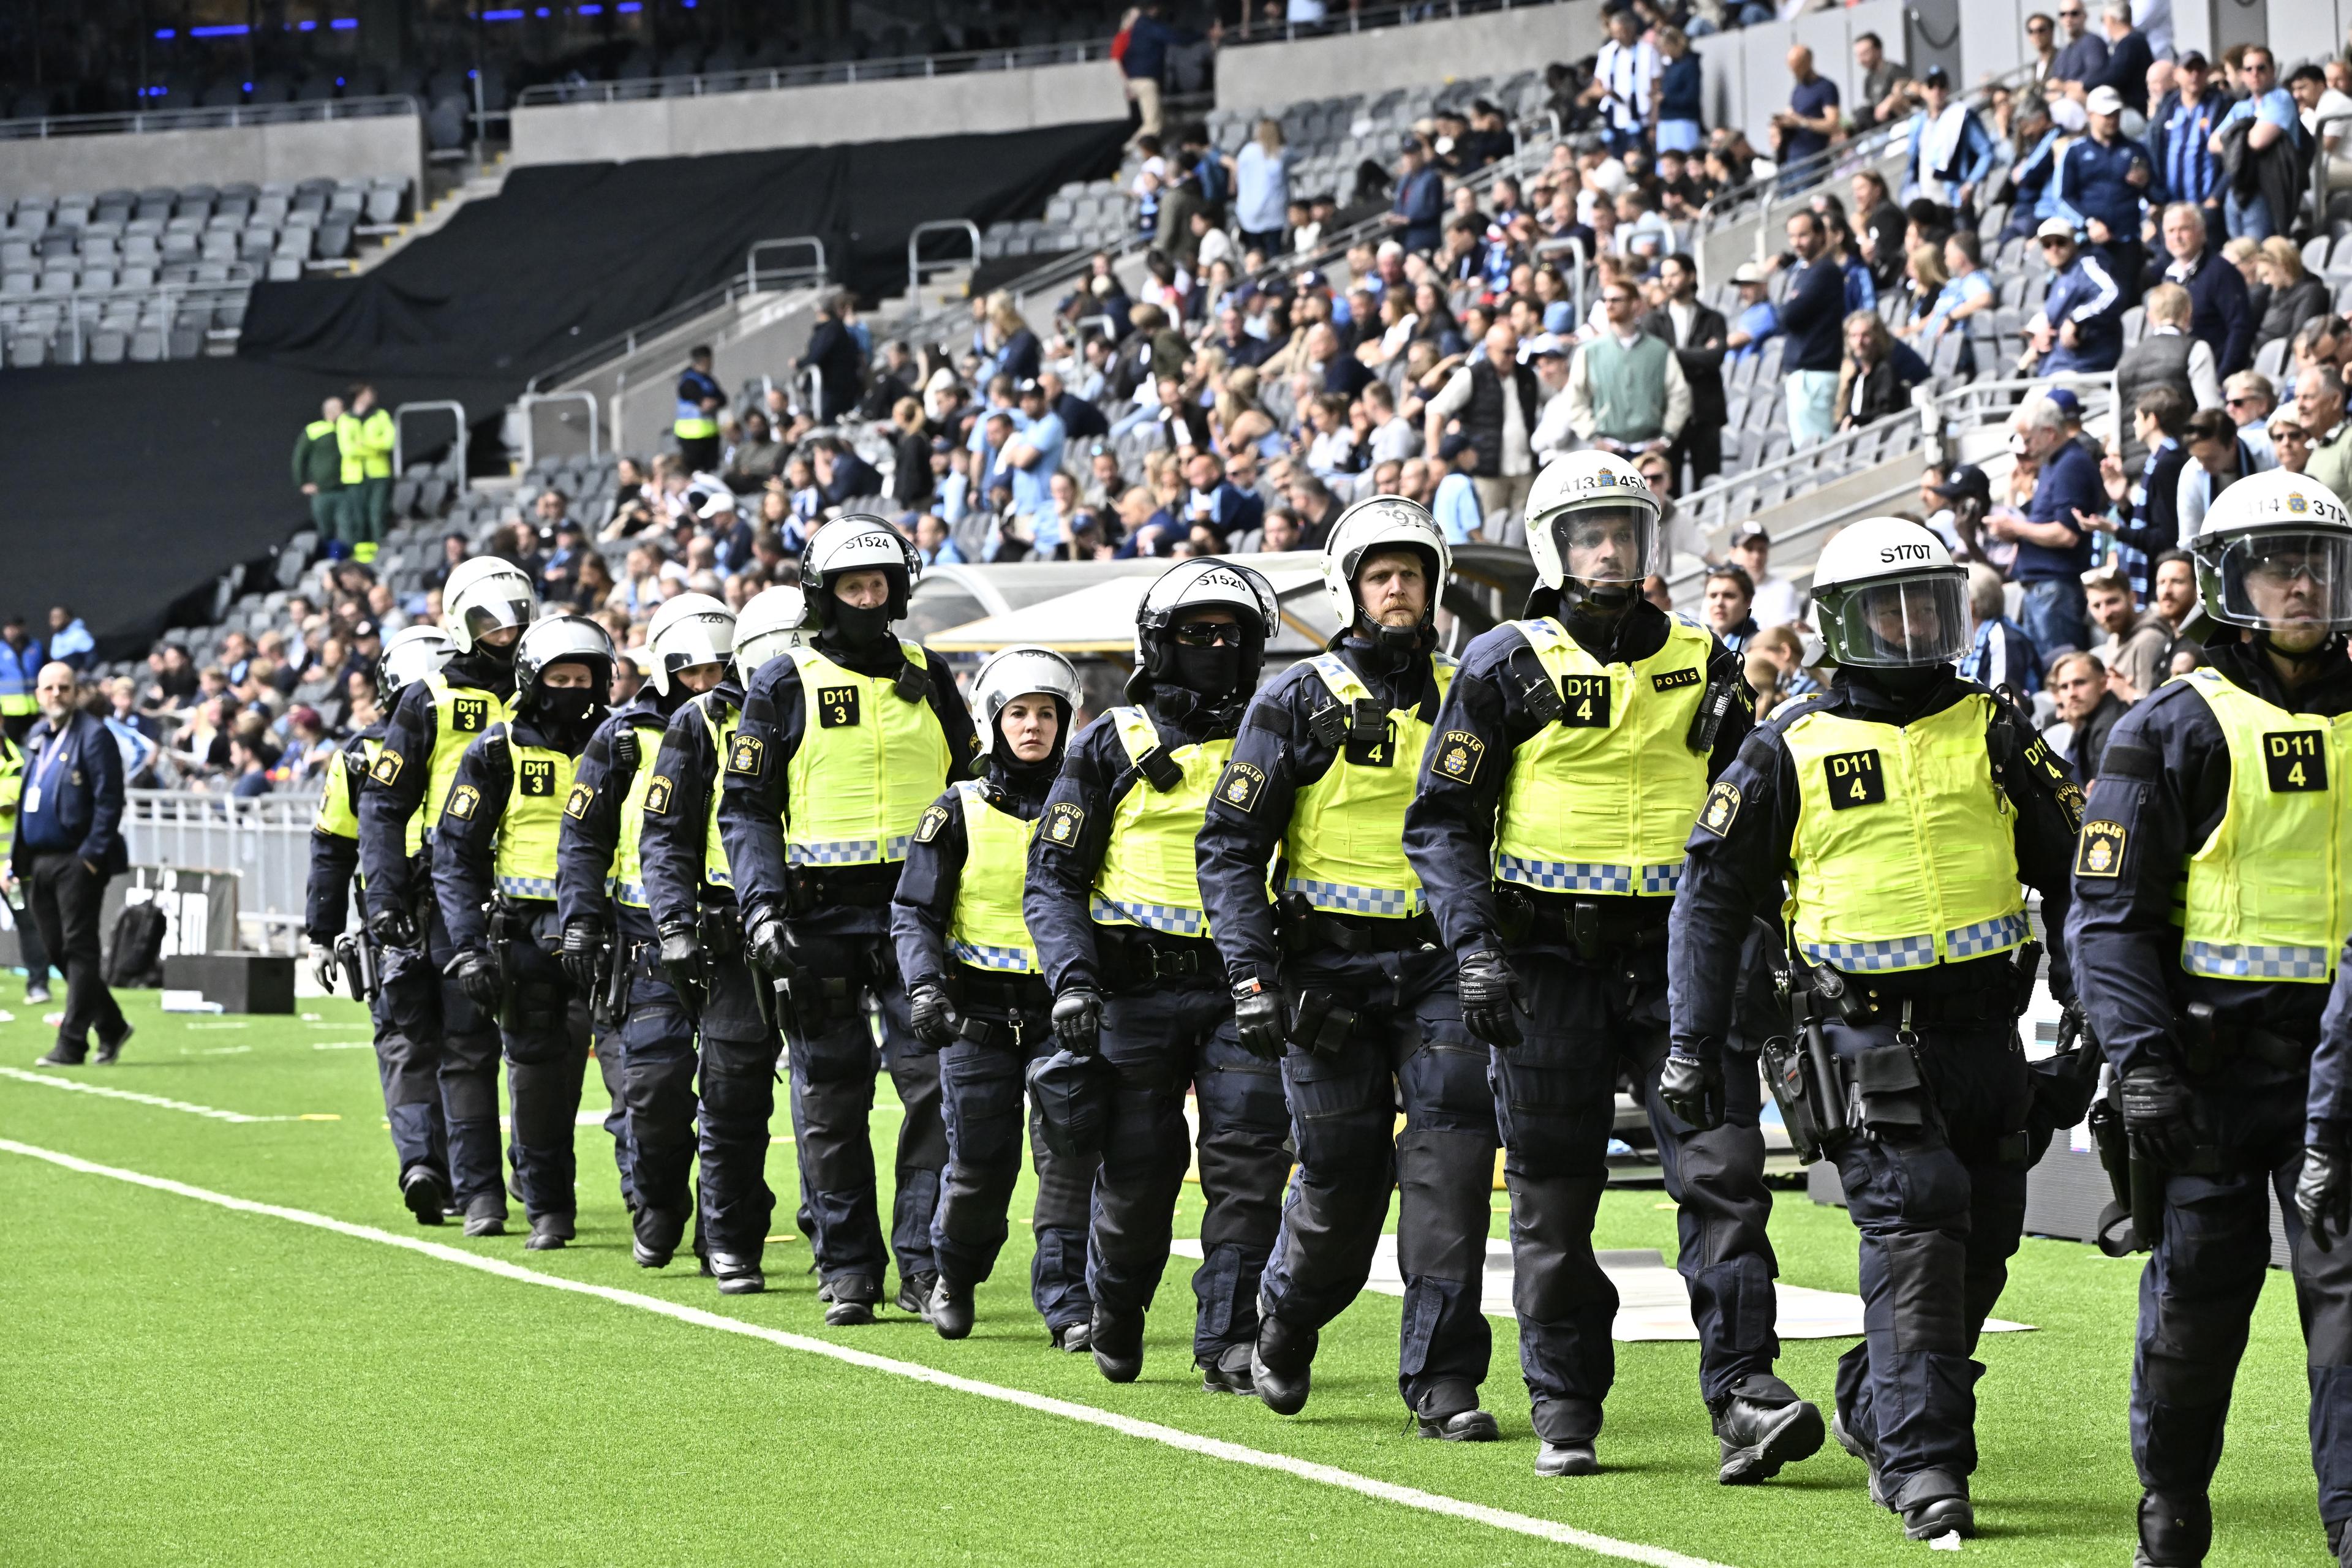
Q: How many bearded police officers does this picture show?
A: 1